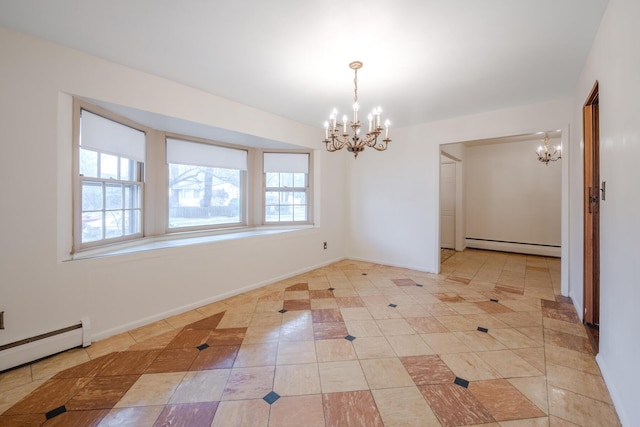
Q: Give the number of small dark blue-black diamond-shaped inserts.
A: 12